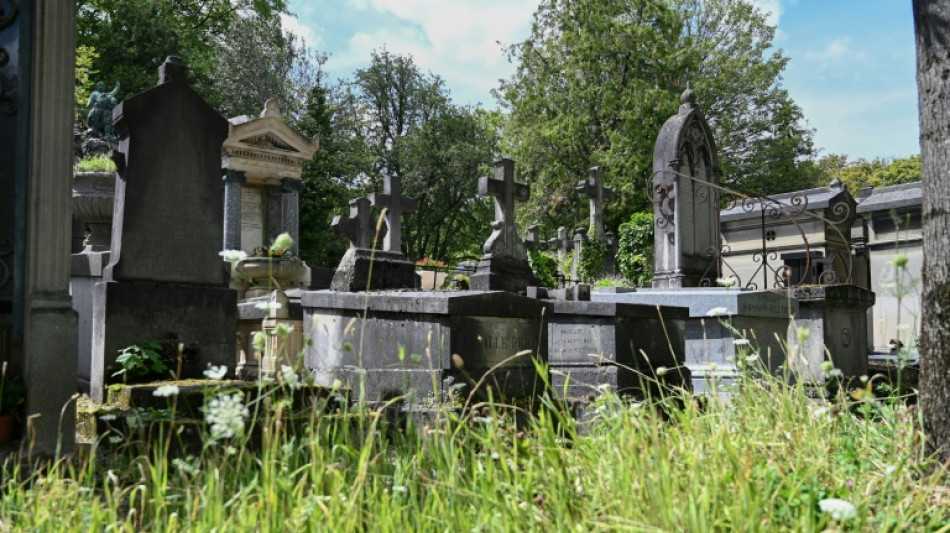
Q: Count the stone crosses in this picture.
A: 6